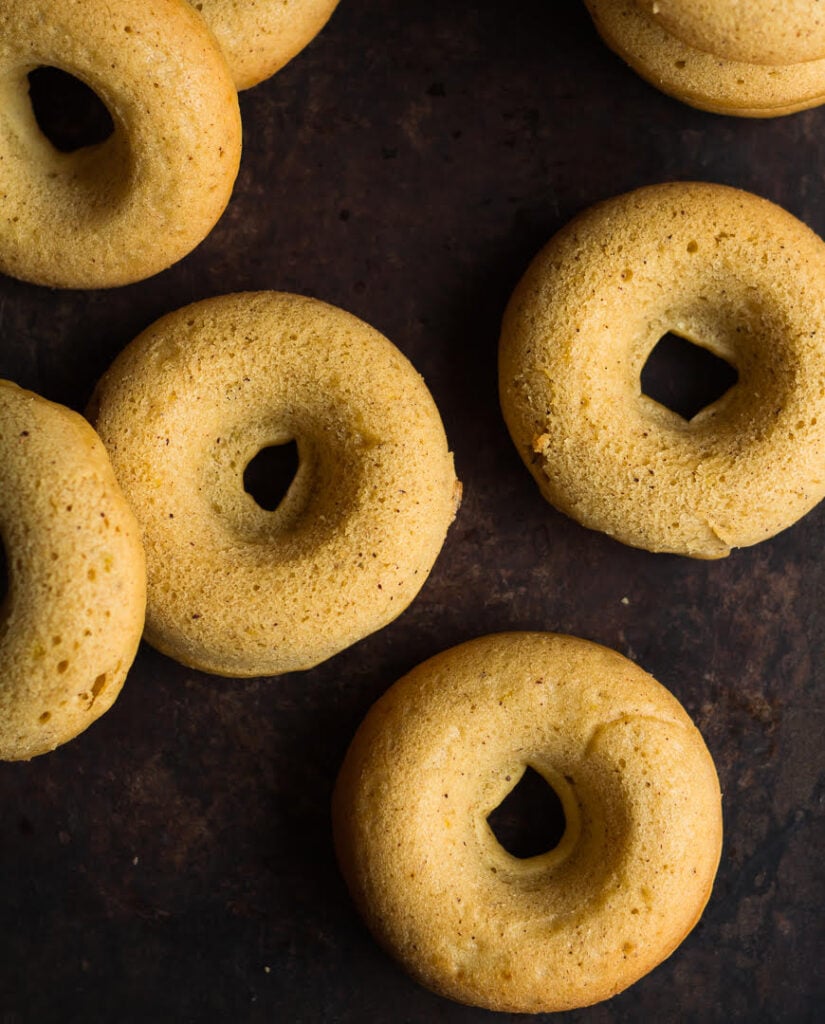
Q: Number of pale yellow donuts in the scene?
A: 7